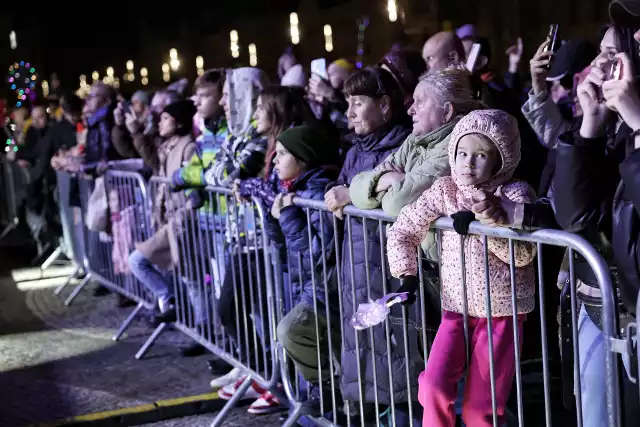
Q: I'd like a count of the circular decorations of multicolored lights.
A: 1